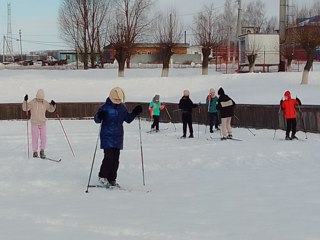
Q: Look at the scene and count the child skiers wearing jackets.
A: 7